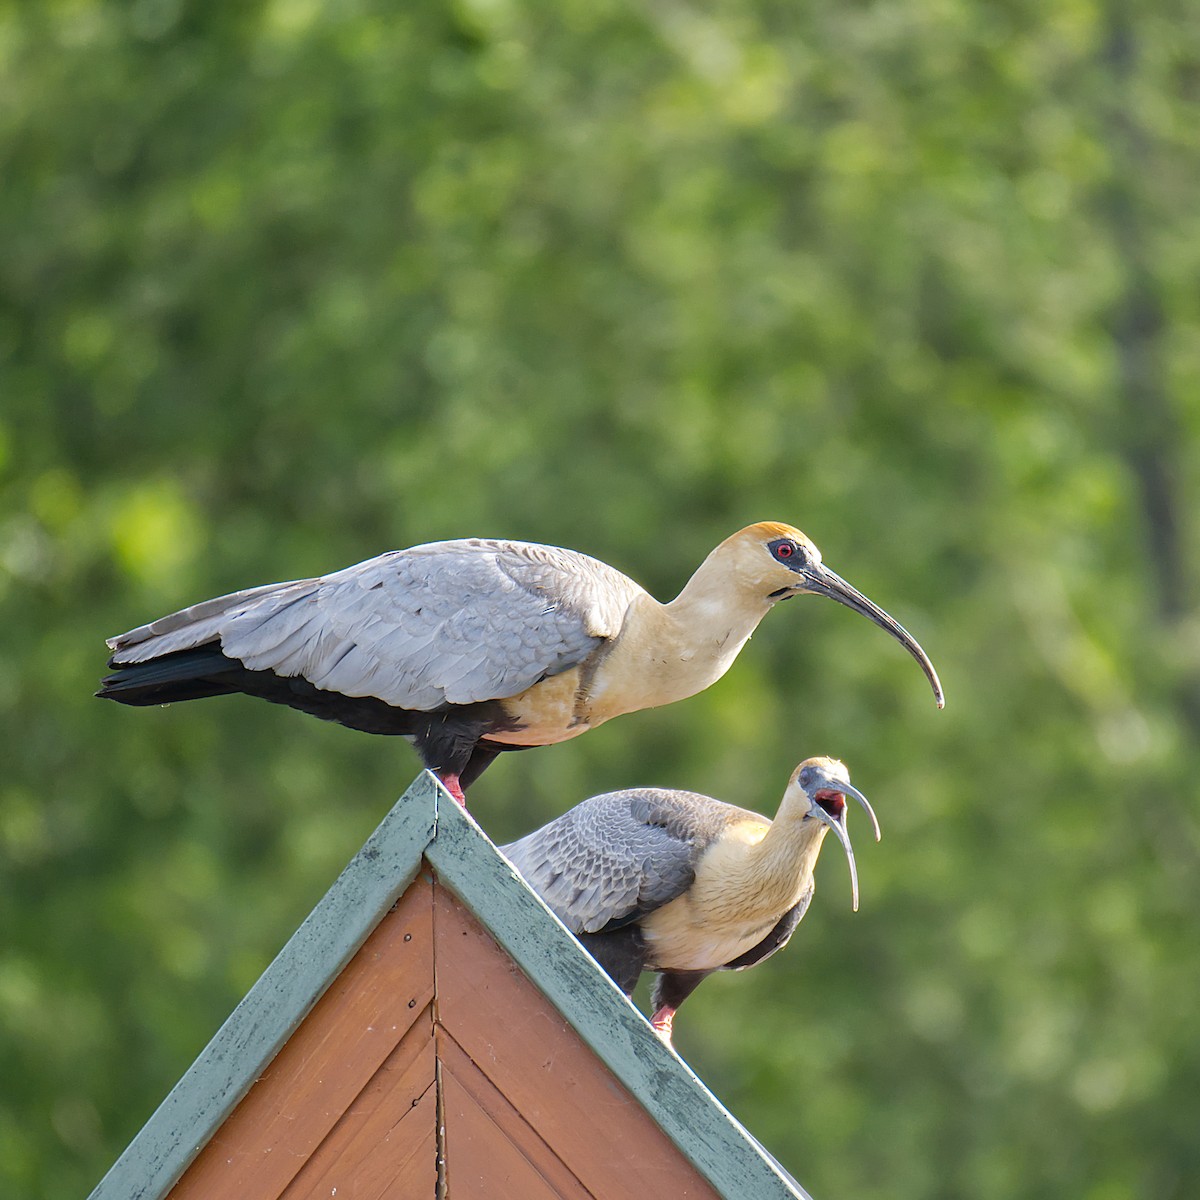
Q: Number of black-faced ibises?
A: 2